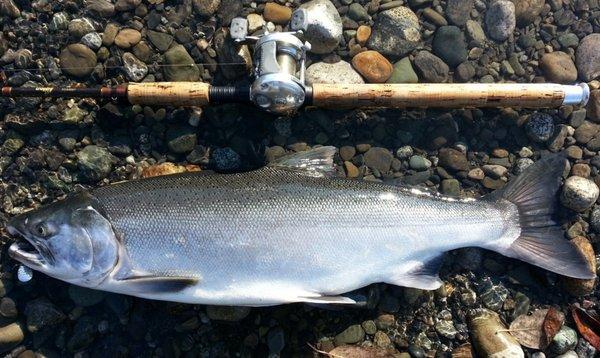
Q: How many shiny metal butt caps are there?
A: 1